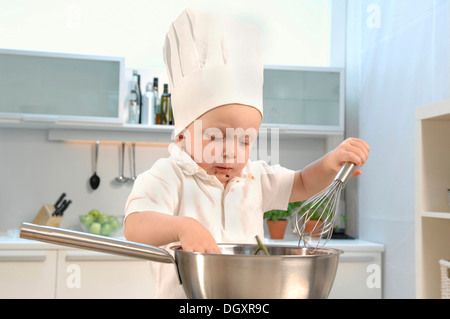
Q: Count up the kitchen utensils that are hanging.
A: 3